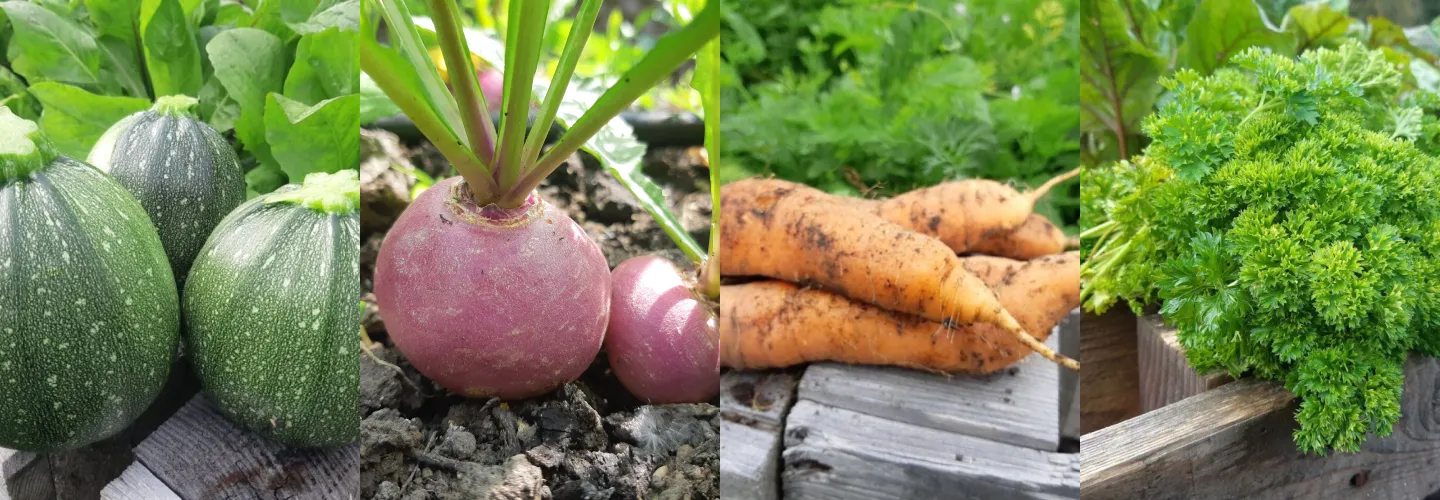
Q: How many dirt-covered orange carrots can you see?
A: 4